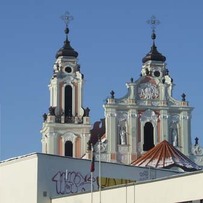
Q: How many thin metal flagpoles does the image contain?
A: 2